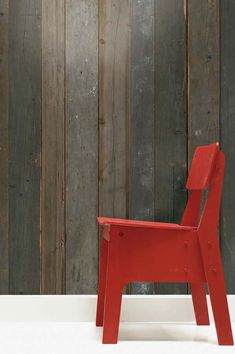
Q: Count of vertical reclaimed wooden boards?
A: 9